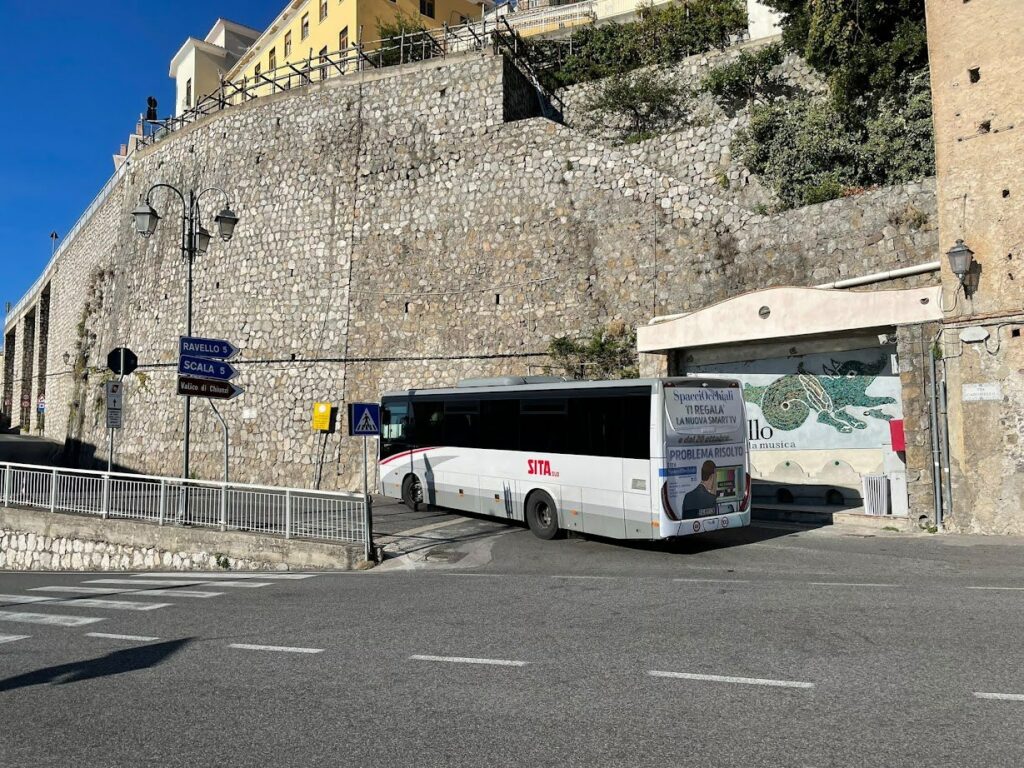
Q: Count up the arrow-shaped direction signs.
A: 3